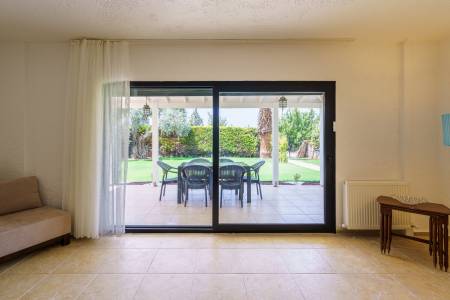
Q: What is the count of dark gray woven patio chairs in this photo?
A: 6